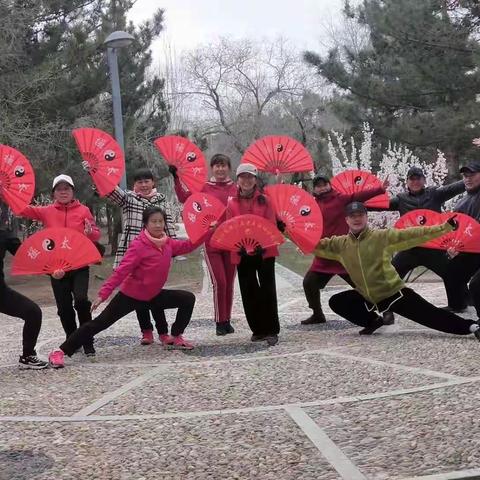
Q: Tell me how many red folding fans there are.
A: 11